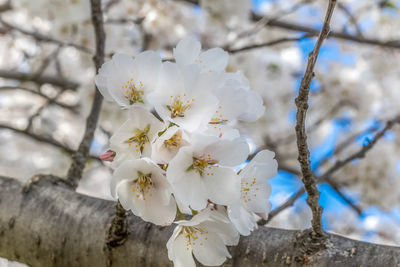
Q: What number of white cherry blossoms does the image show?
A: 10